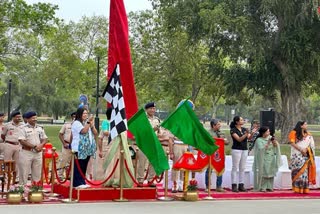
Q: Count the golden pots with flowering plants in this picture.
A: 3